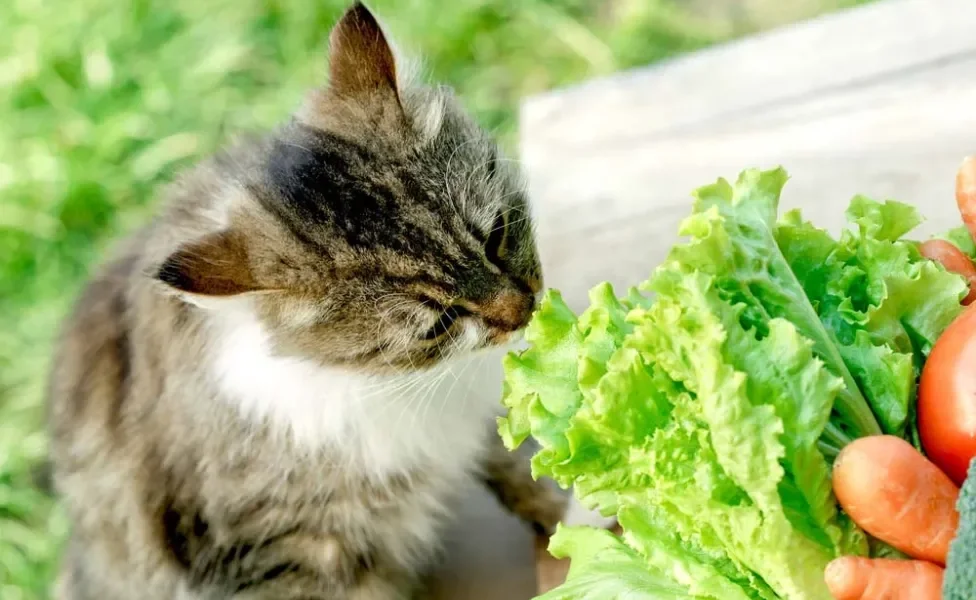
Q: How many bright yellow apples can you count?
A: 0